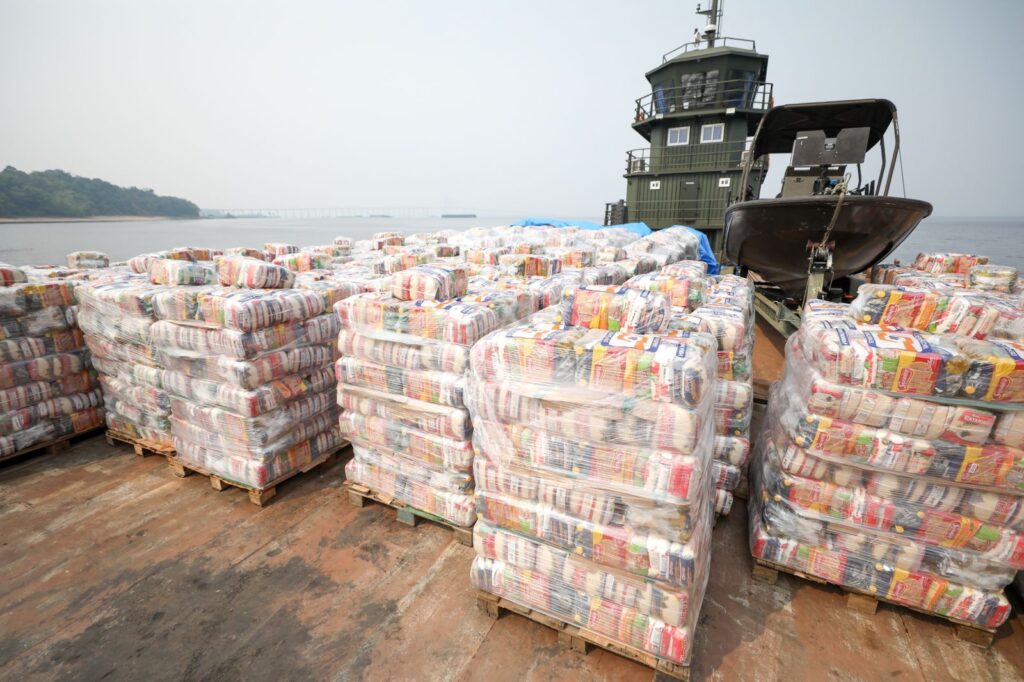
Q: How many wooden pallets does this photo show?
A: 6